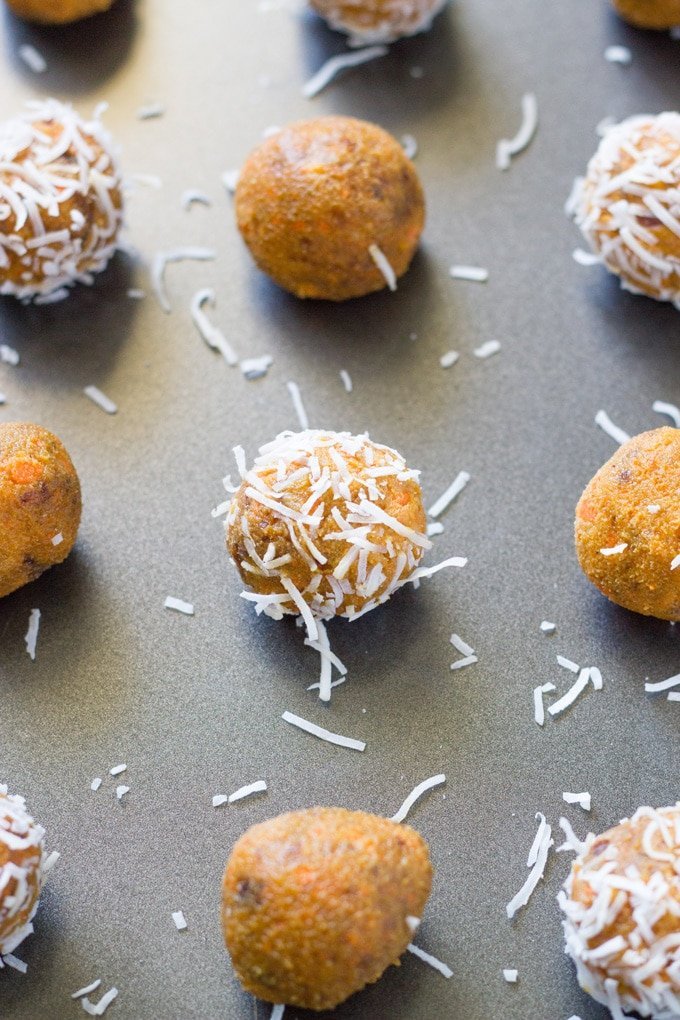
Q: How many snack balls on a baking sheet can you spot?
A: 12